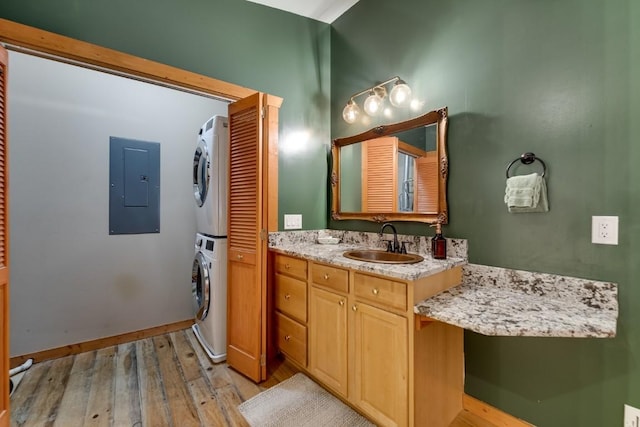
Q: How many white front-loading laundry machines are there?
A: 2